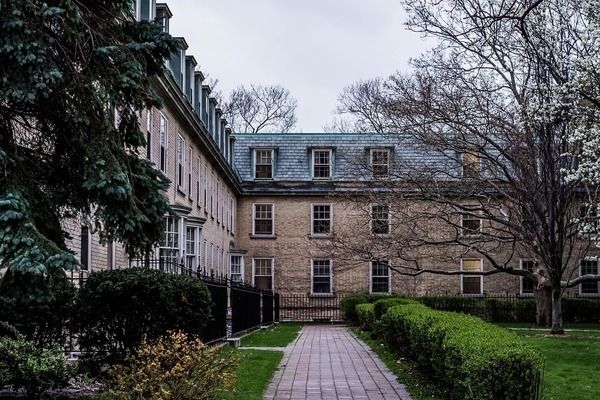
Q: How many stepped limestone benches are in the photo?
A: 0